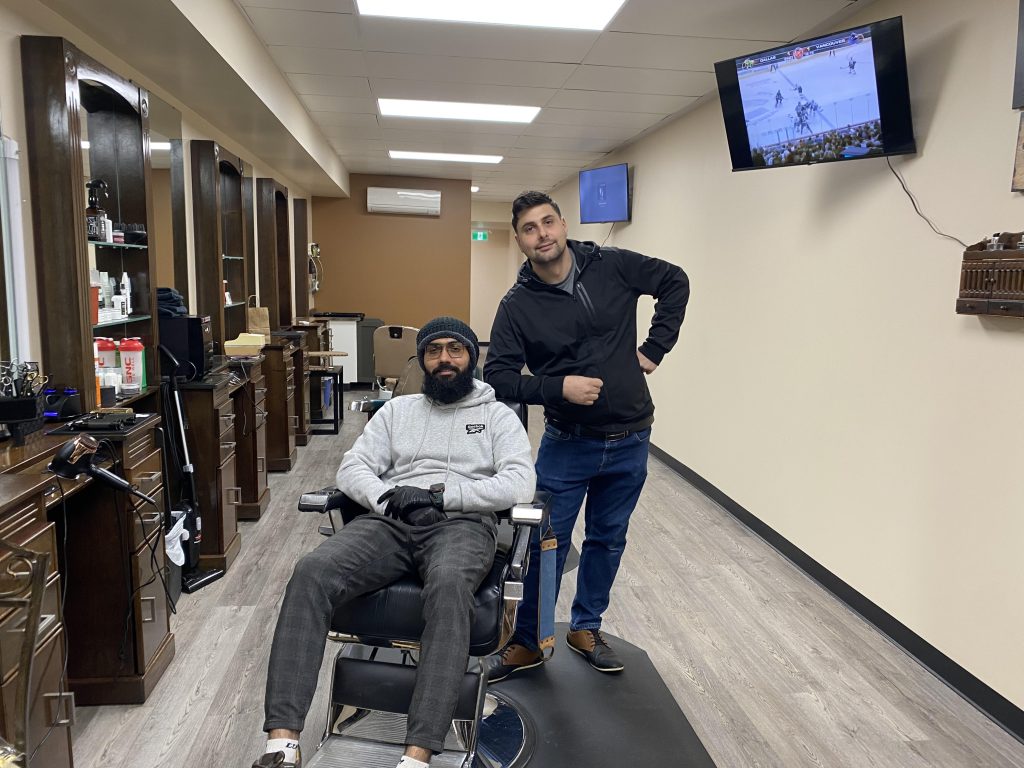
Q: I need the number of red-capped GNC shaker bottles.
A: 2